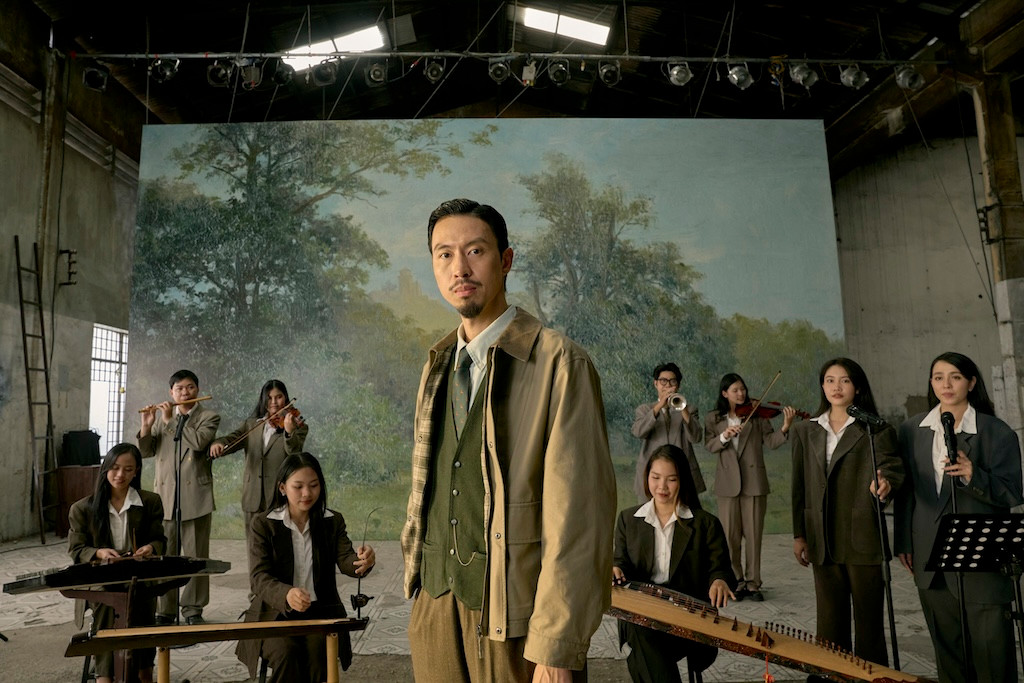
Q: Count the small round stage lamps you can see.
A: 15